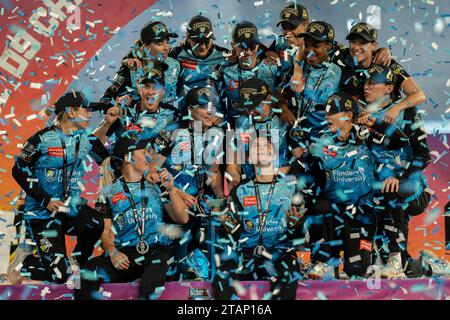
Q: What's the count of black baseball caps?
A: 13